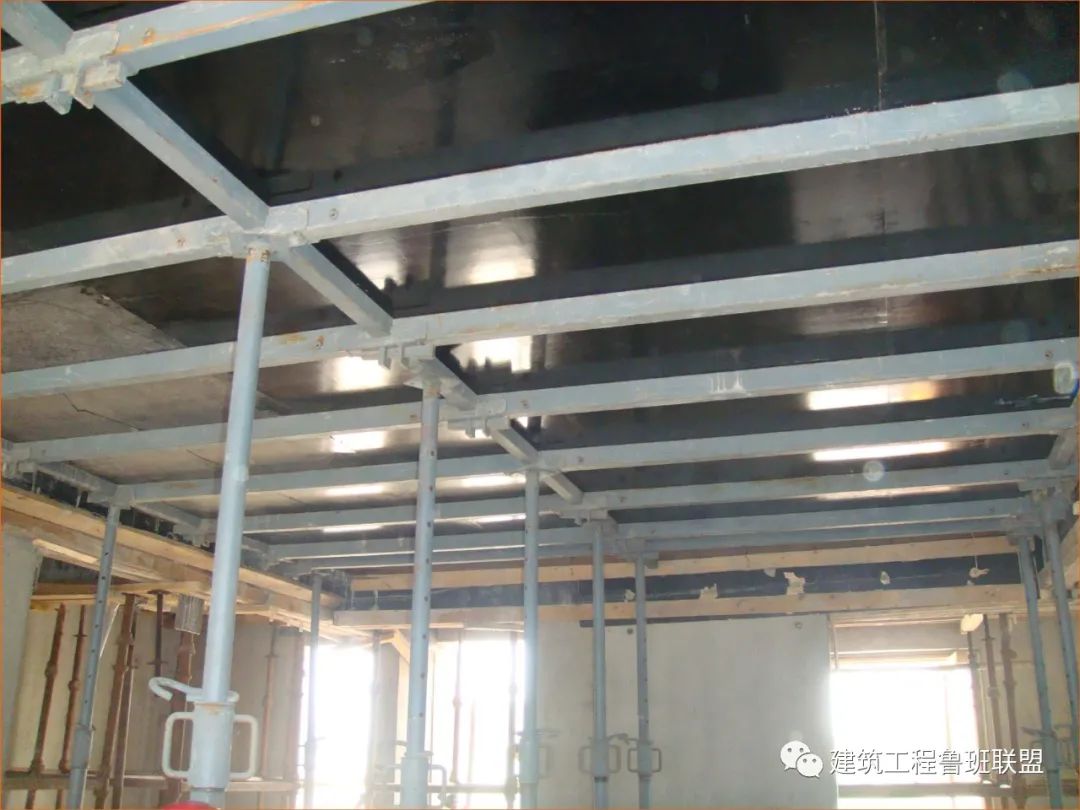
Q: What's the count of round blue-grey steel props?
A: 9